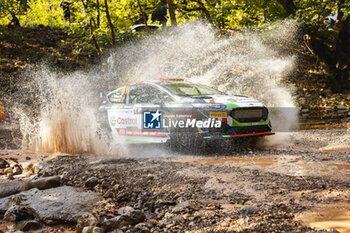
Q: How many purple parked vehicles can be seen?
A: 0